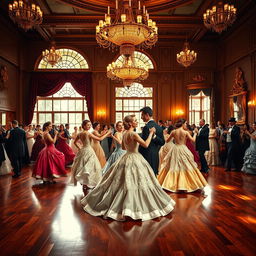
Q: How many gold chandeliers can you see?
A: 6